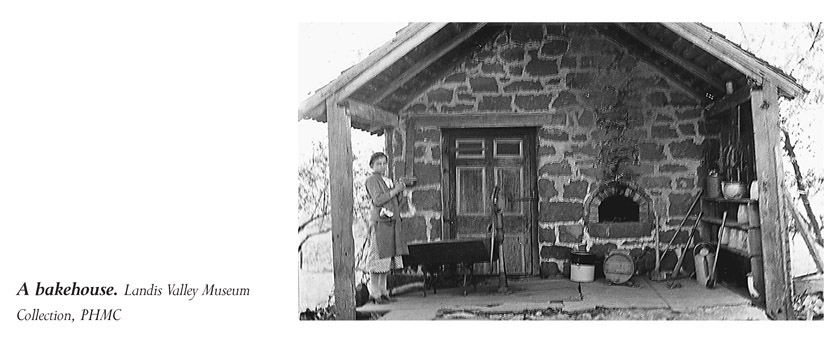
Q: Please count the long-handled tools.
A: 4